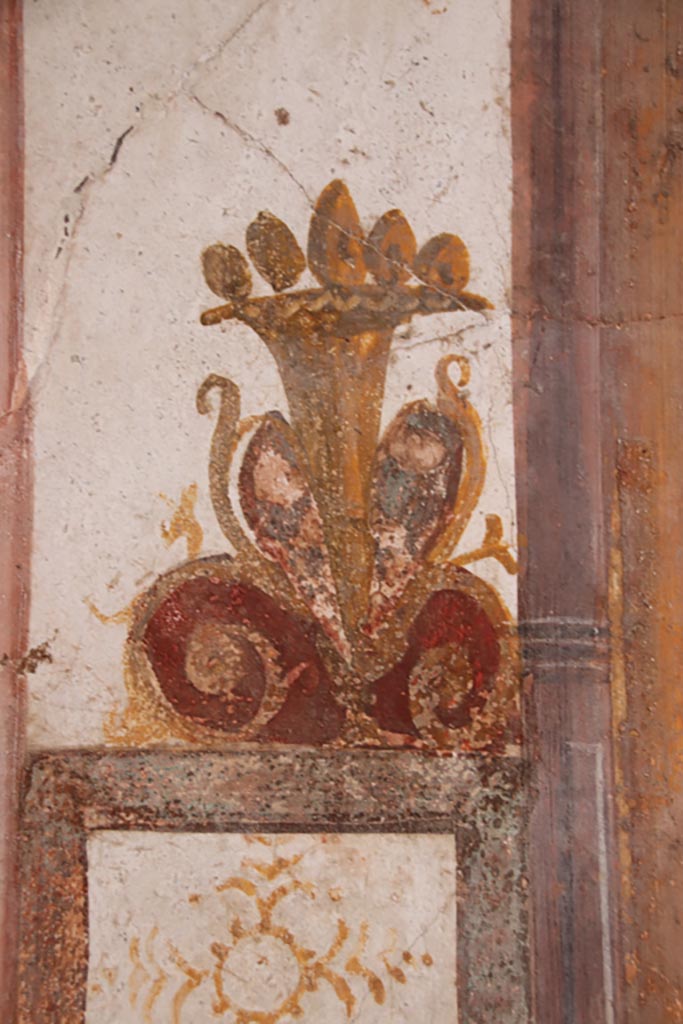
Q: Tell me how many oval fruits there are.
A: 5